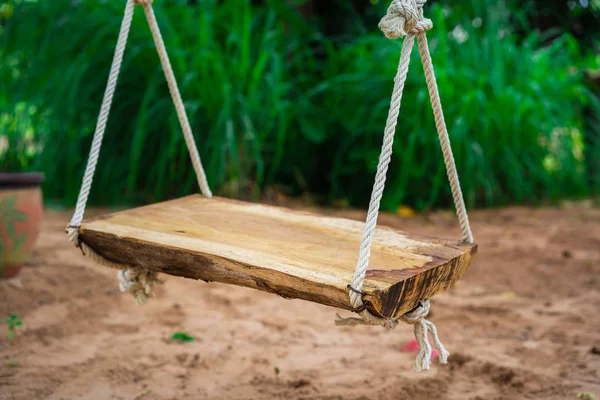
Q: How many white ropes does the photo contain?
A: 4